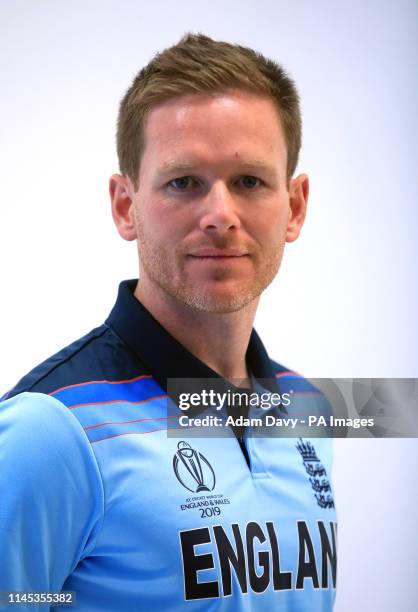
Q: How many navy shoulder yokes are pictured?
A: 2